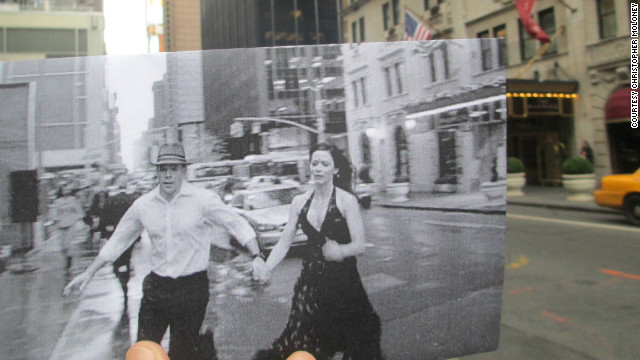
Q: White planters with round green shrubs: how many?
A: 2